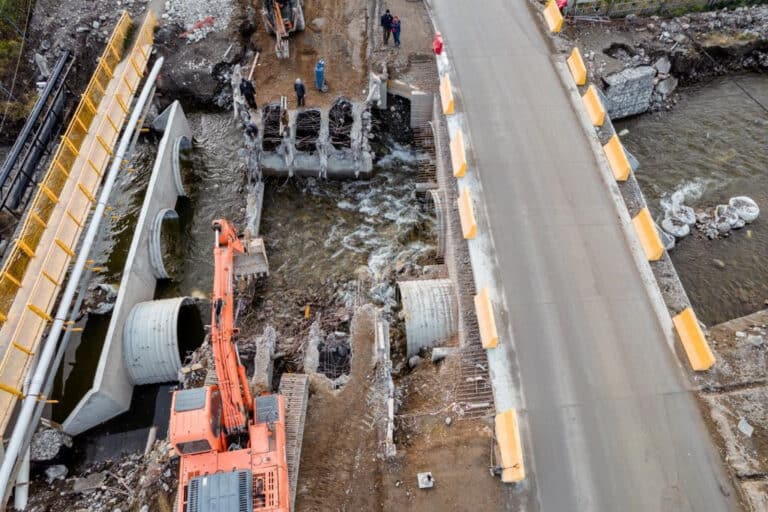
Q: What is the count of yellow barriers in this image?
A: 11